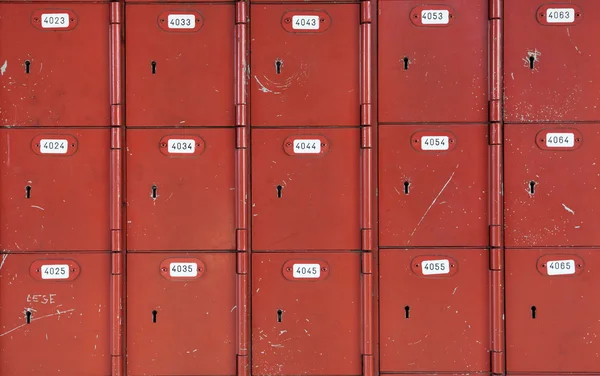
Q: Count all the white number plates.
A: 15